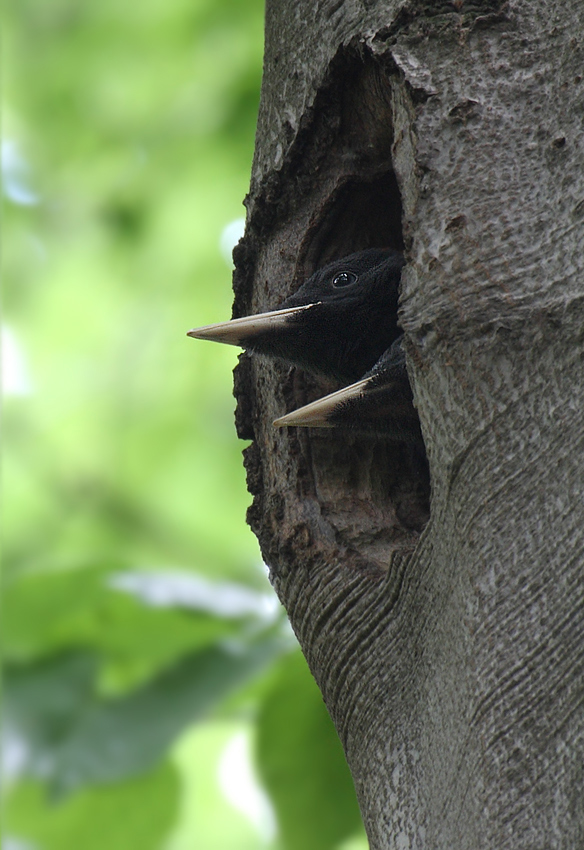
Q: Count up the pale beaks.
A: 2